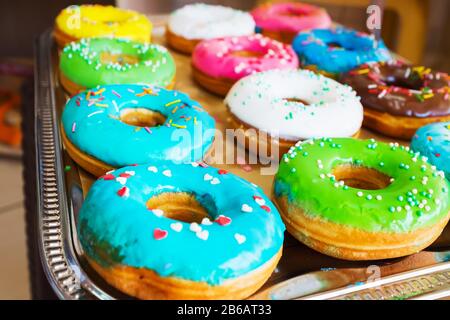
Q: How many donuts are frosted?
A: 12